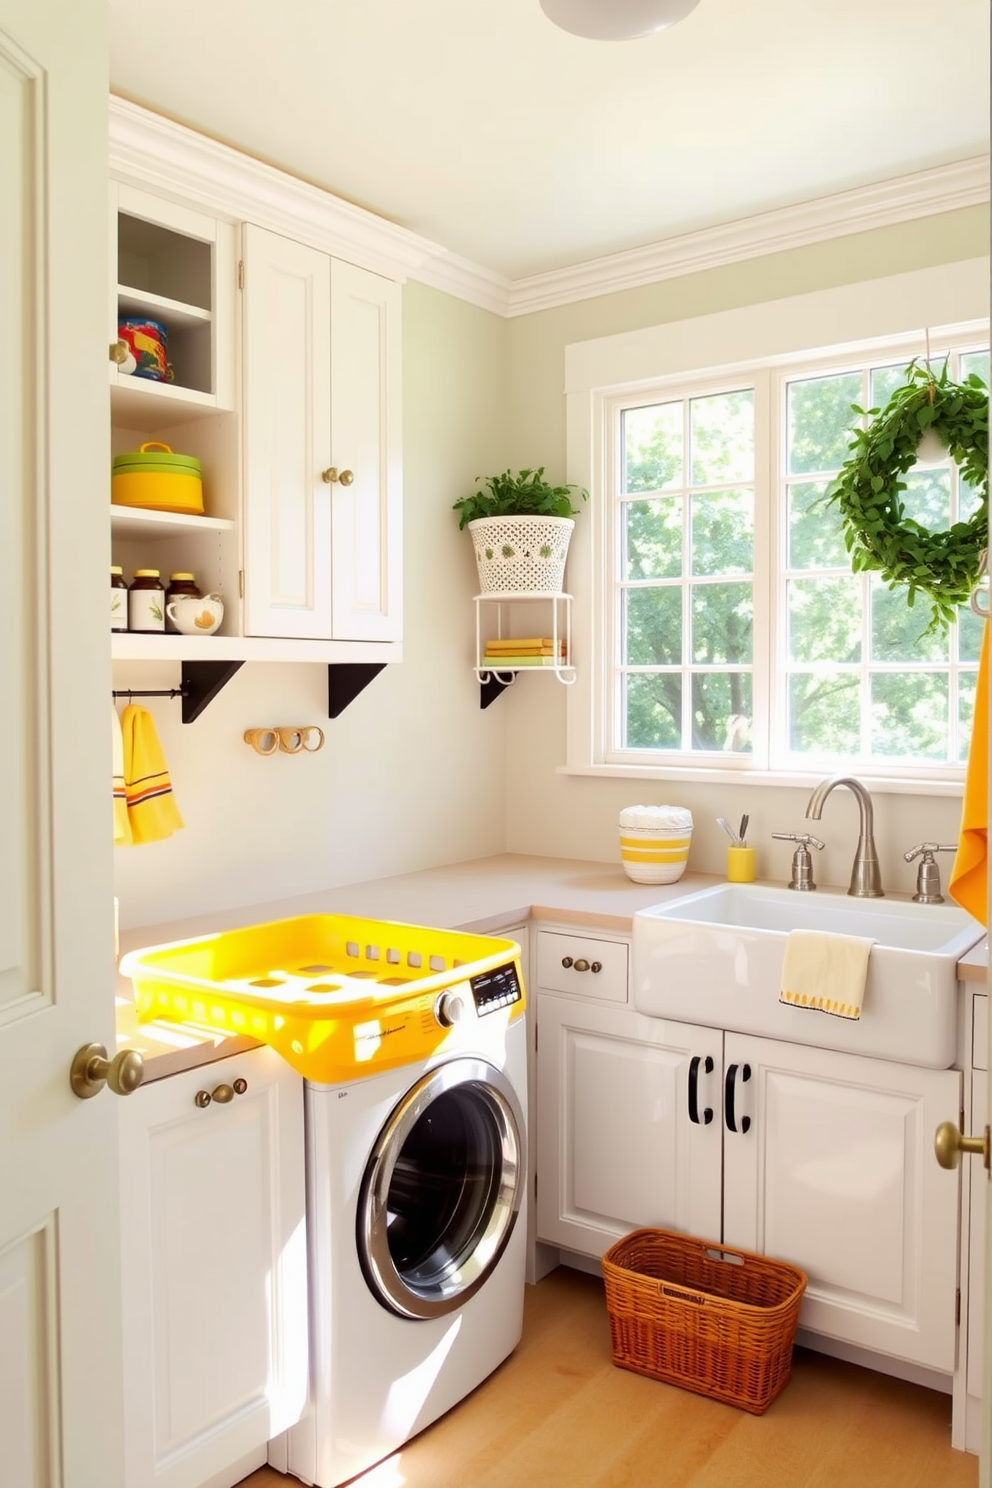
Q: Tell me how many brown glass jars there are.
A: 3